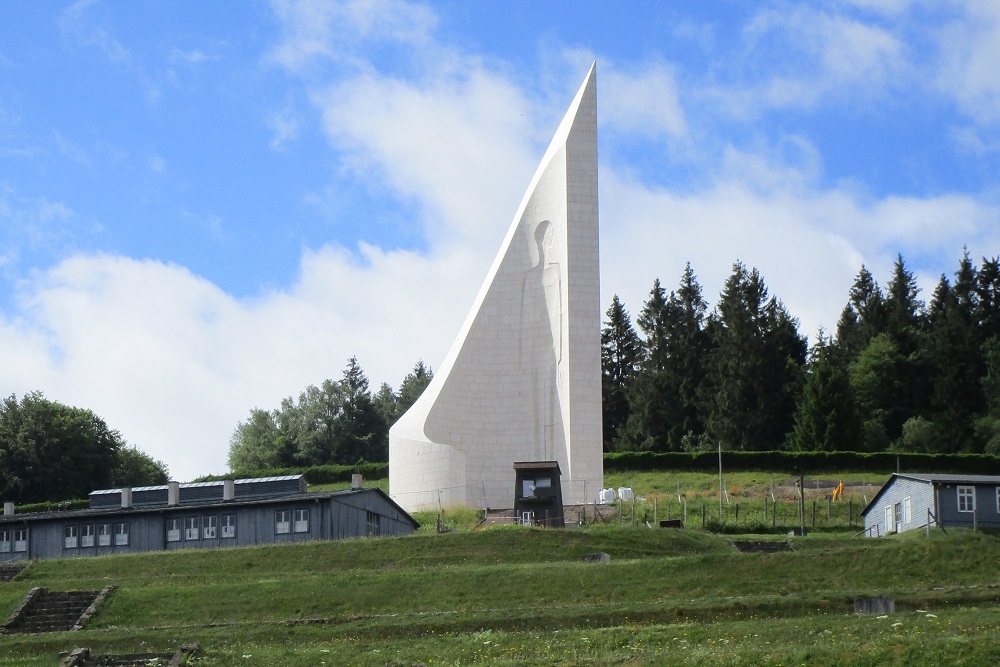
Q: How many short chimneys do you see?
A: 5